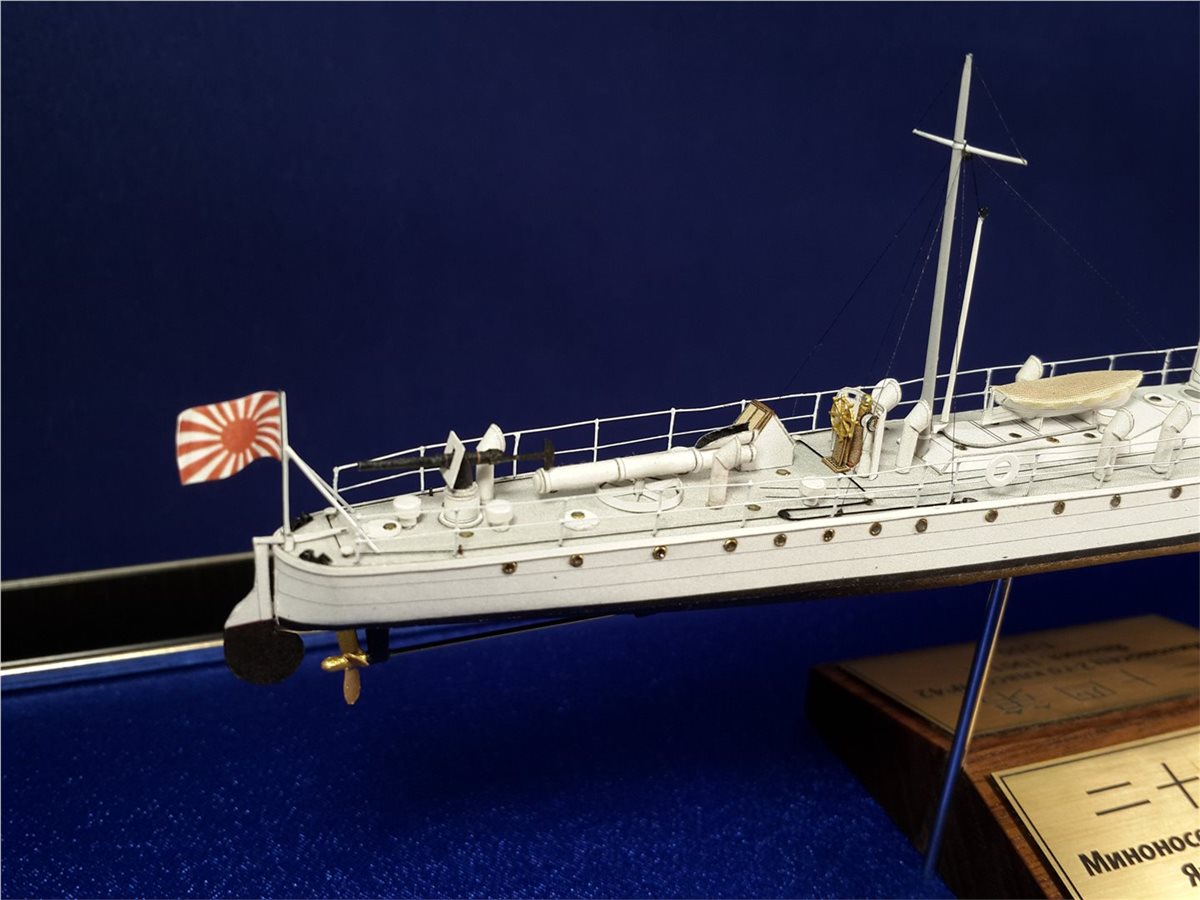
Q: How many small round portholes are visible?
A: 12